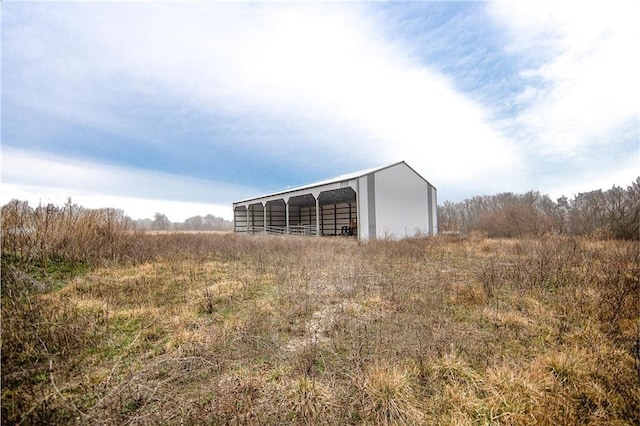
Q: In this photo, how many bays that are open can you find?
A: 5